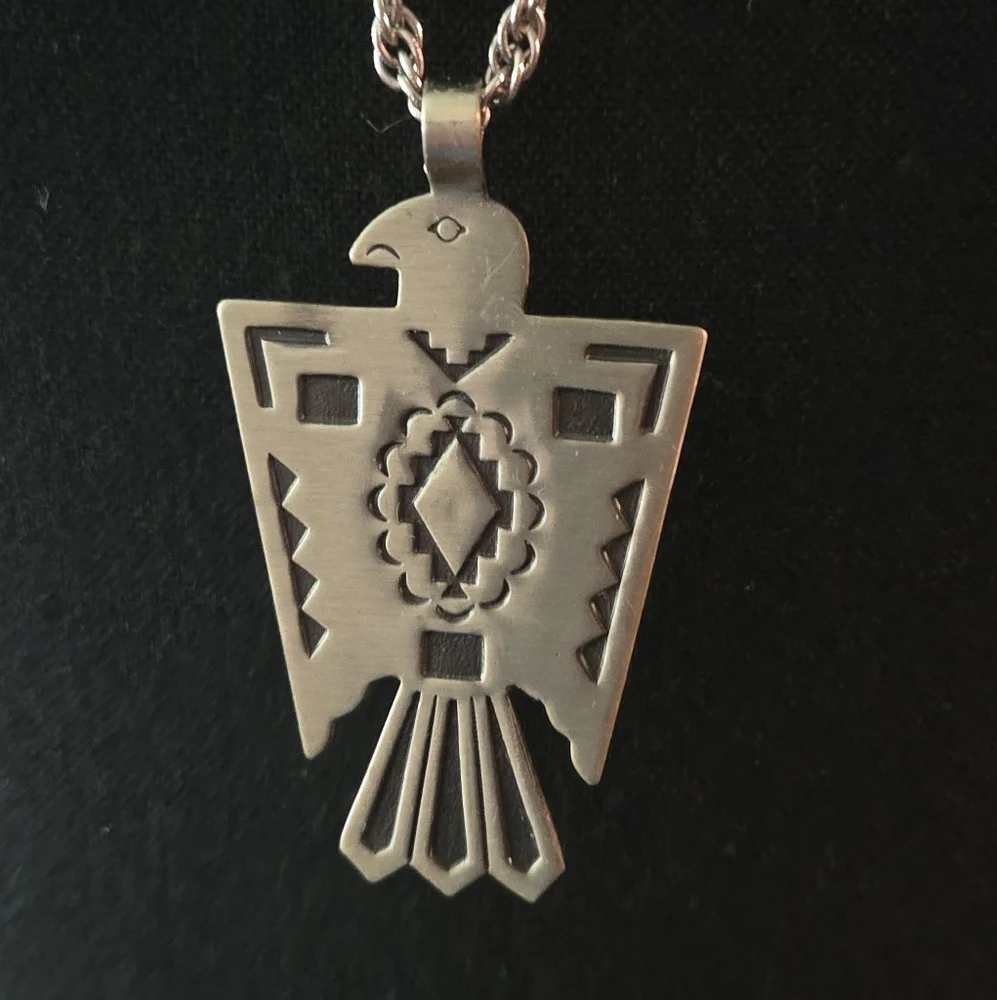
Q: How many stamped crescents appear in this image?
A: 12